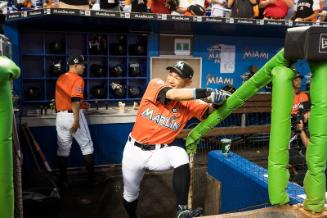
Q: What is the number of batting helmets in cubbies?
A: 12